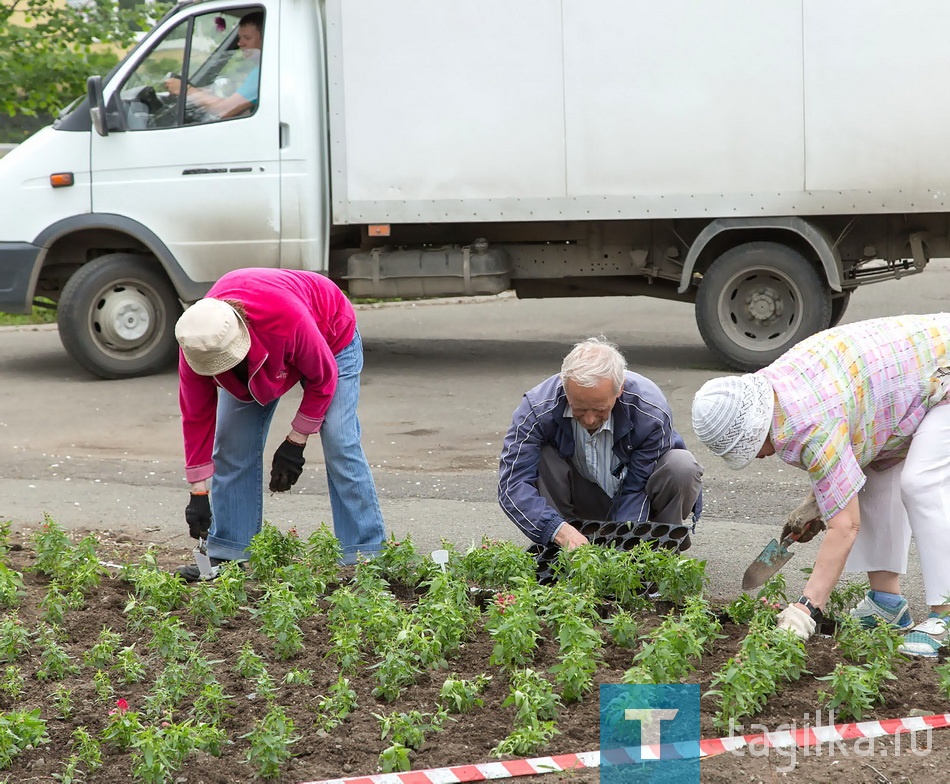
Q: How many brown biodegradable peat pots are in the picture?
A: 0